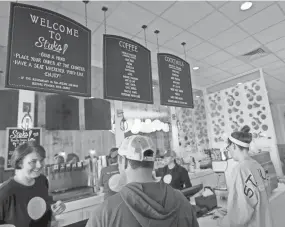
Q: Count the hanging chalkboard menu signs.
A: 3